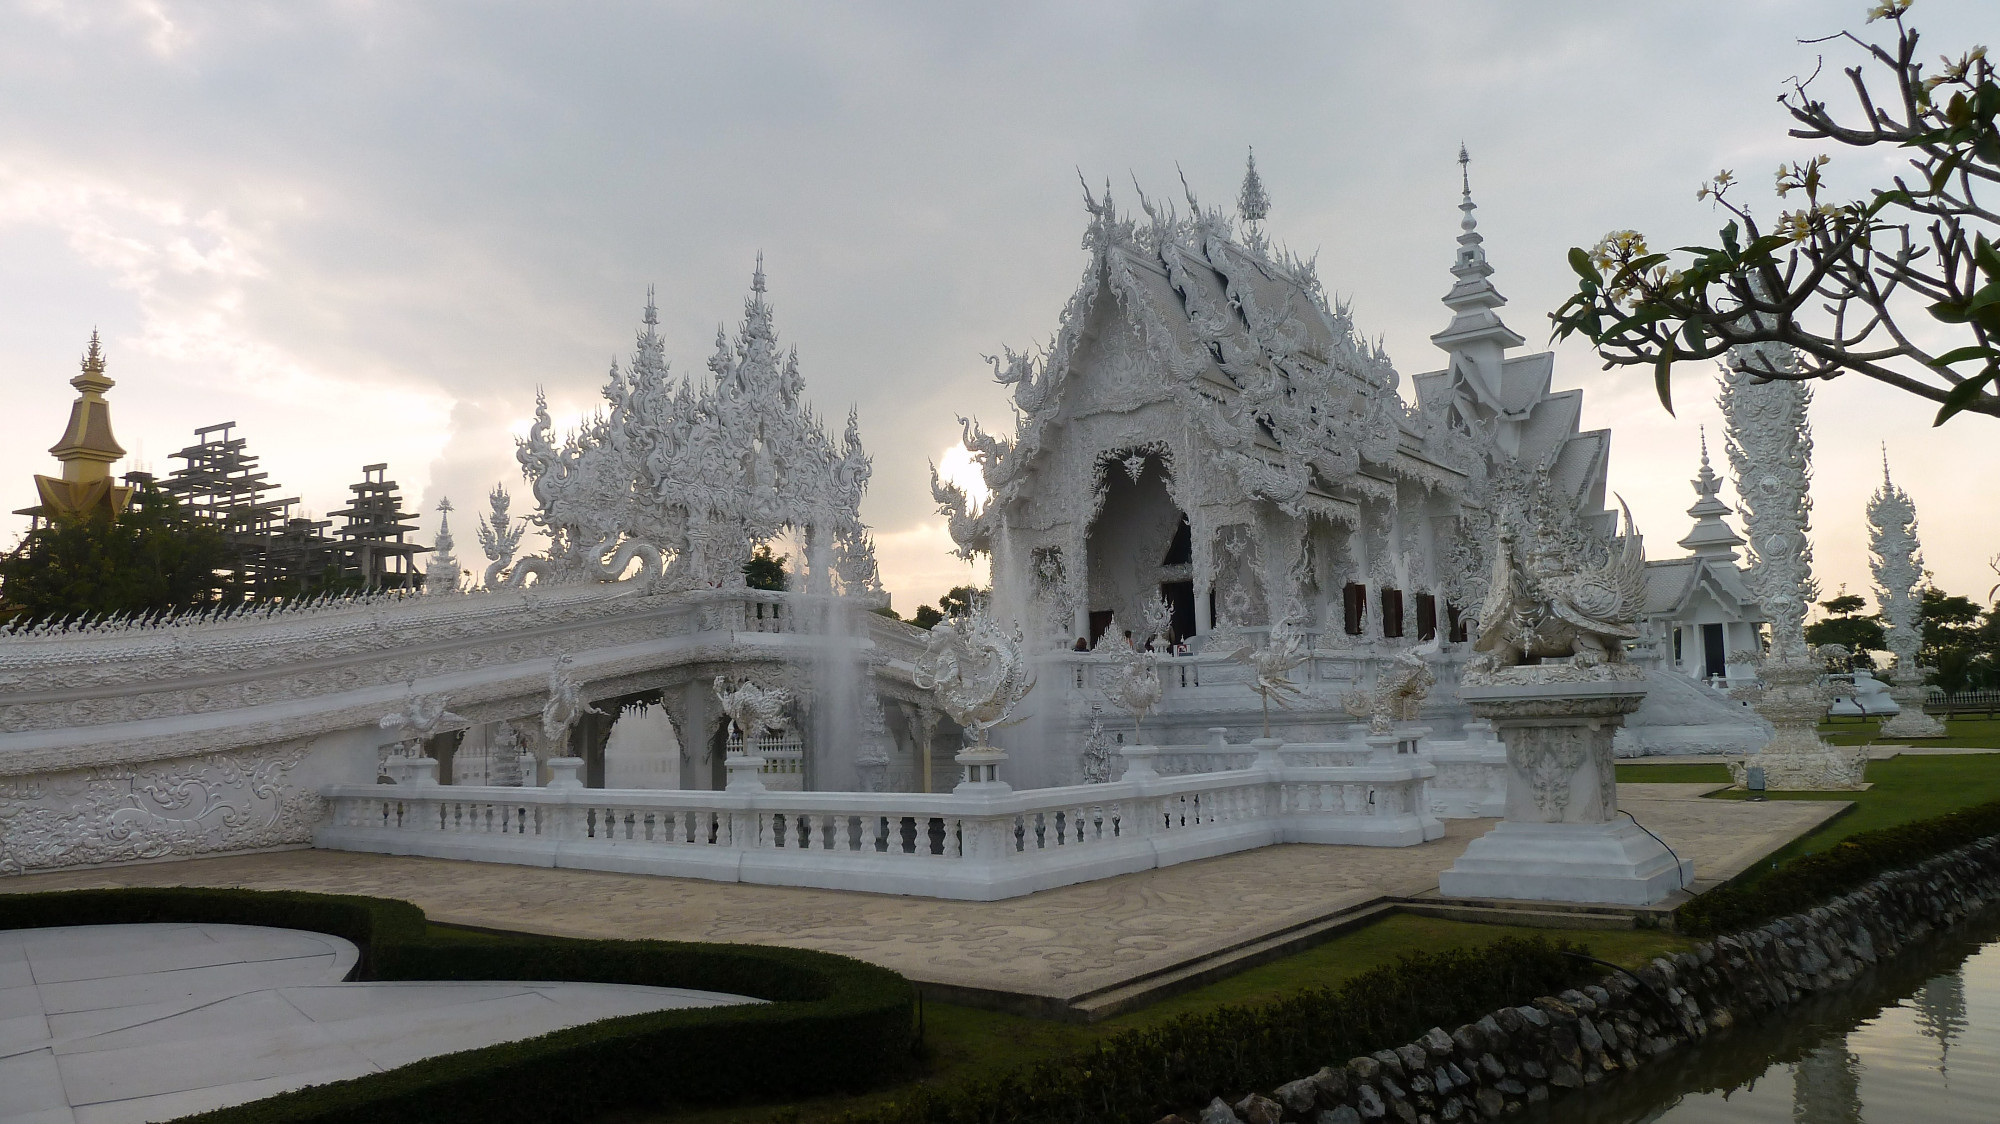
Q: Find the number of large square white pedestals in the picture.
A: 1